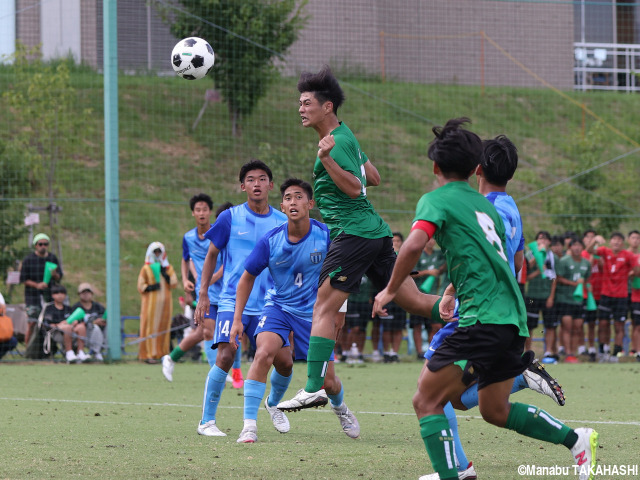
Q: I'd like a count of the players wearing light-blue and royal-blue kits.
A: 4